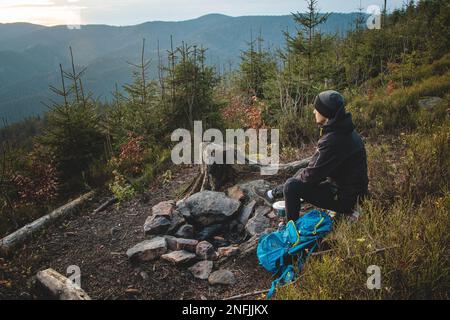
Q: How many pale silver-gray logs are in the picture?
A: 2